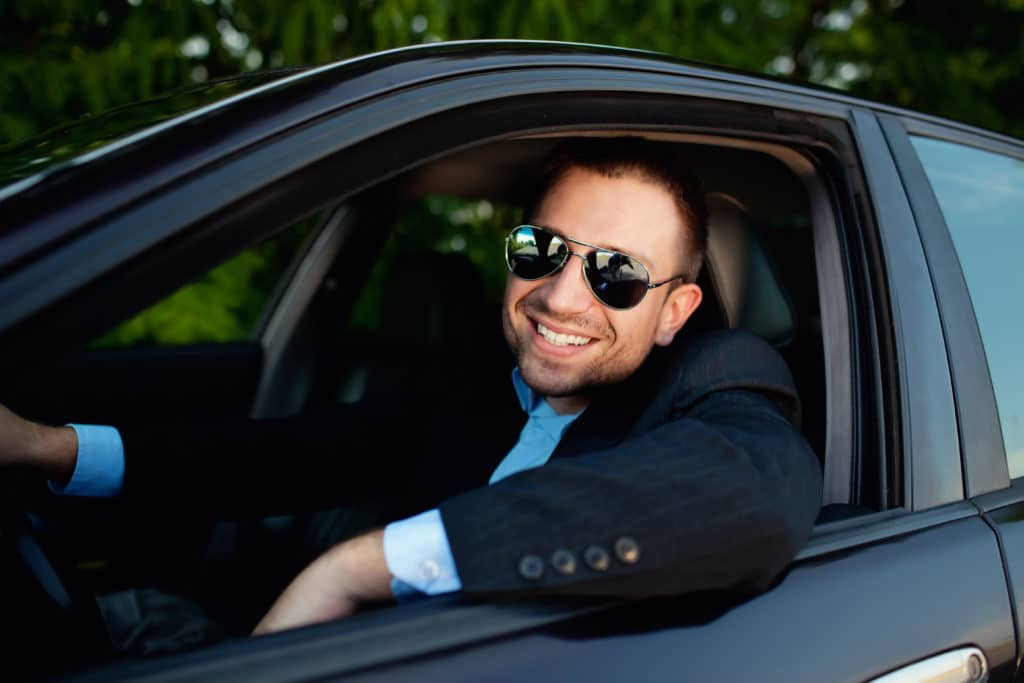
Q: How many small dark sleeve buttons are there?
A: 4